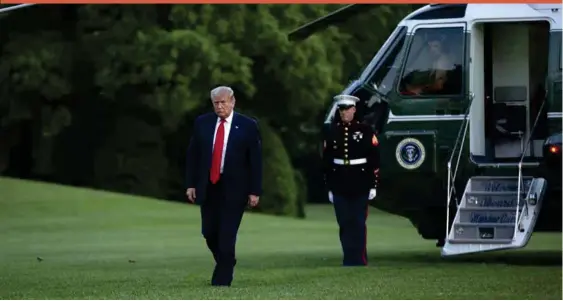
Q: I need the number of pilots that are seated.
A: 1